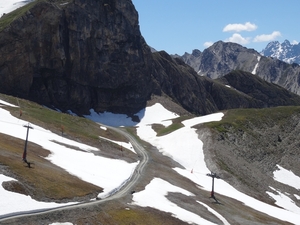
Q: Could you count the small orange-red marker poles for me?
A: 4